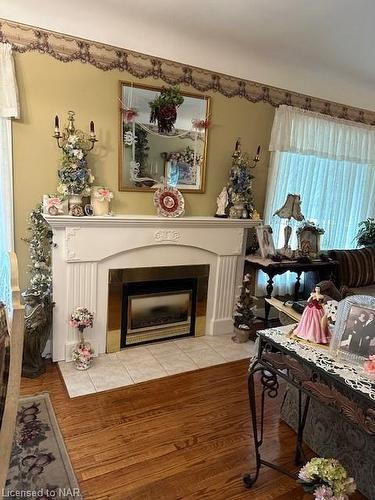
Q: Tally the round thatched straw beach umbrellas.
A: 0